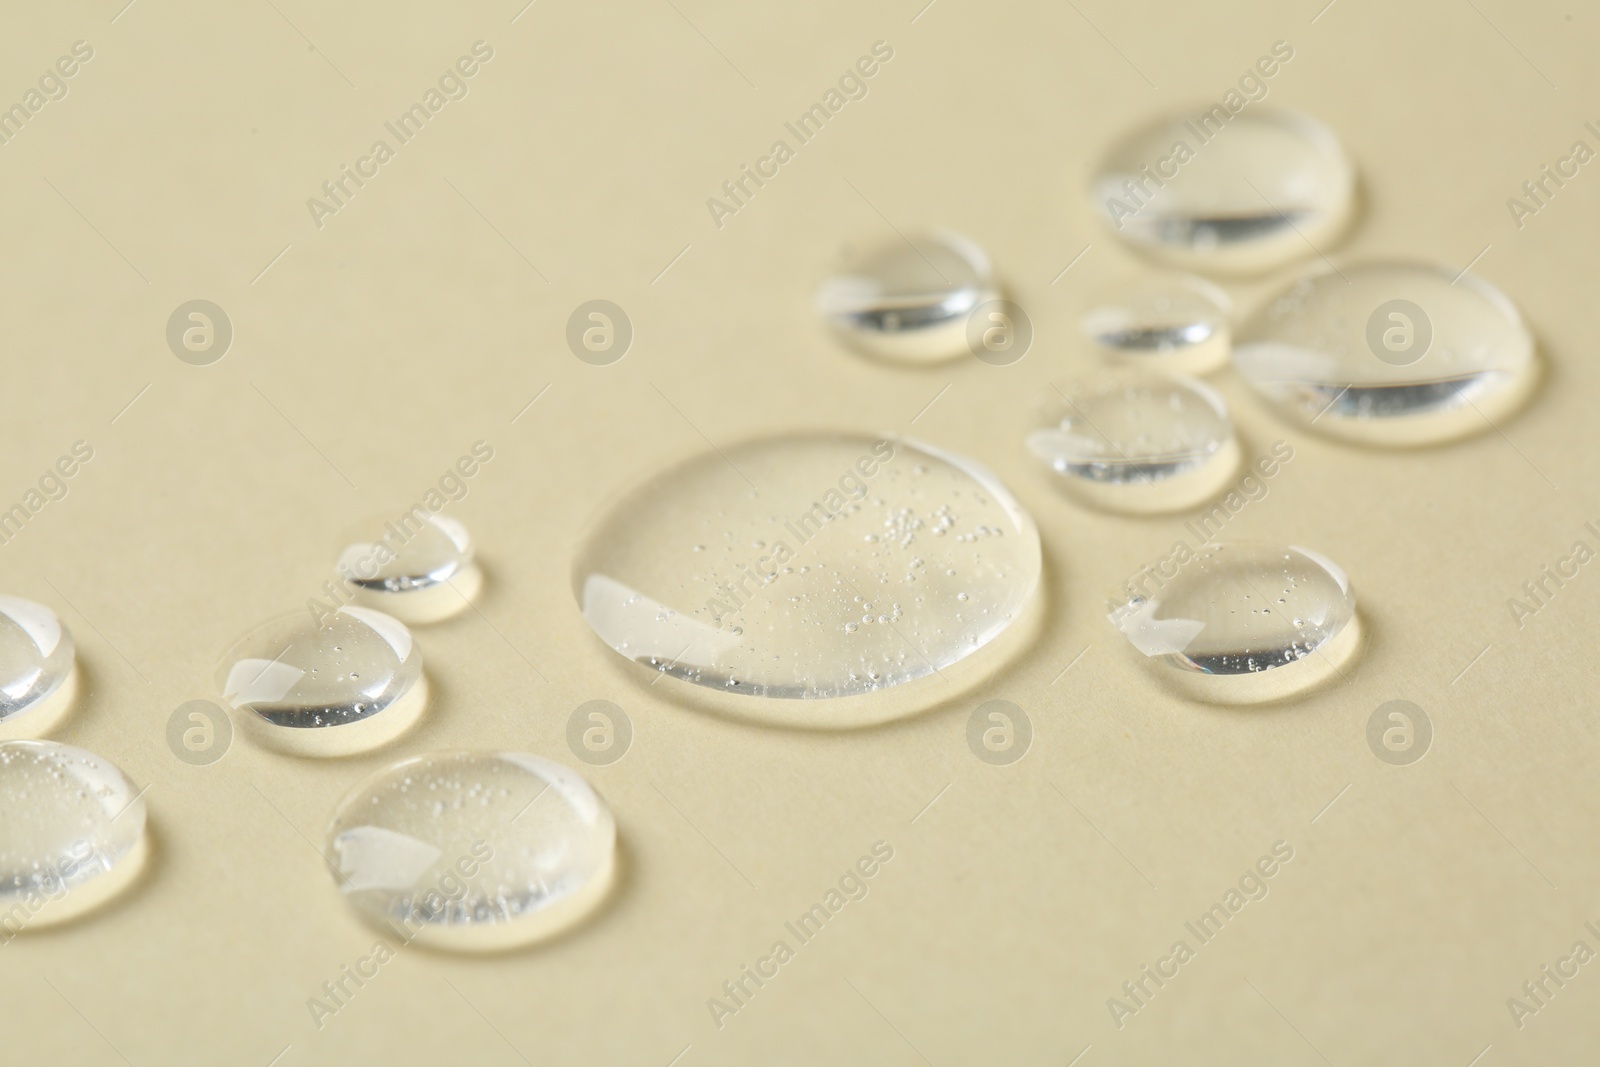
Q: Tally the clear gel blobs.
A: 12